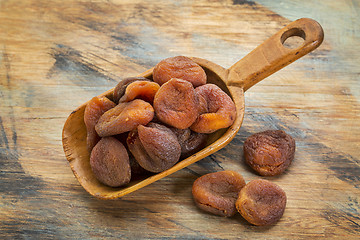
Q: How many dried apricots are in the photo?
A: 13